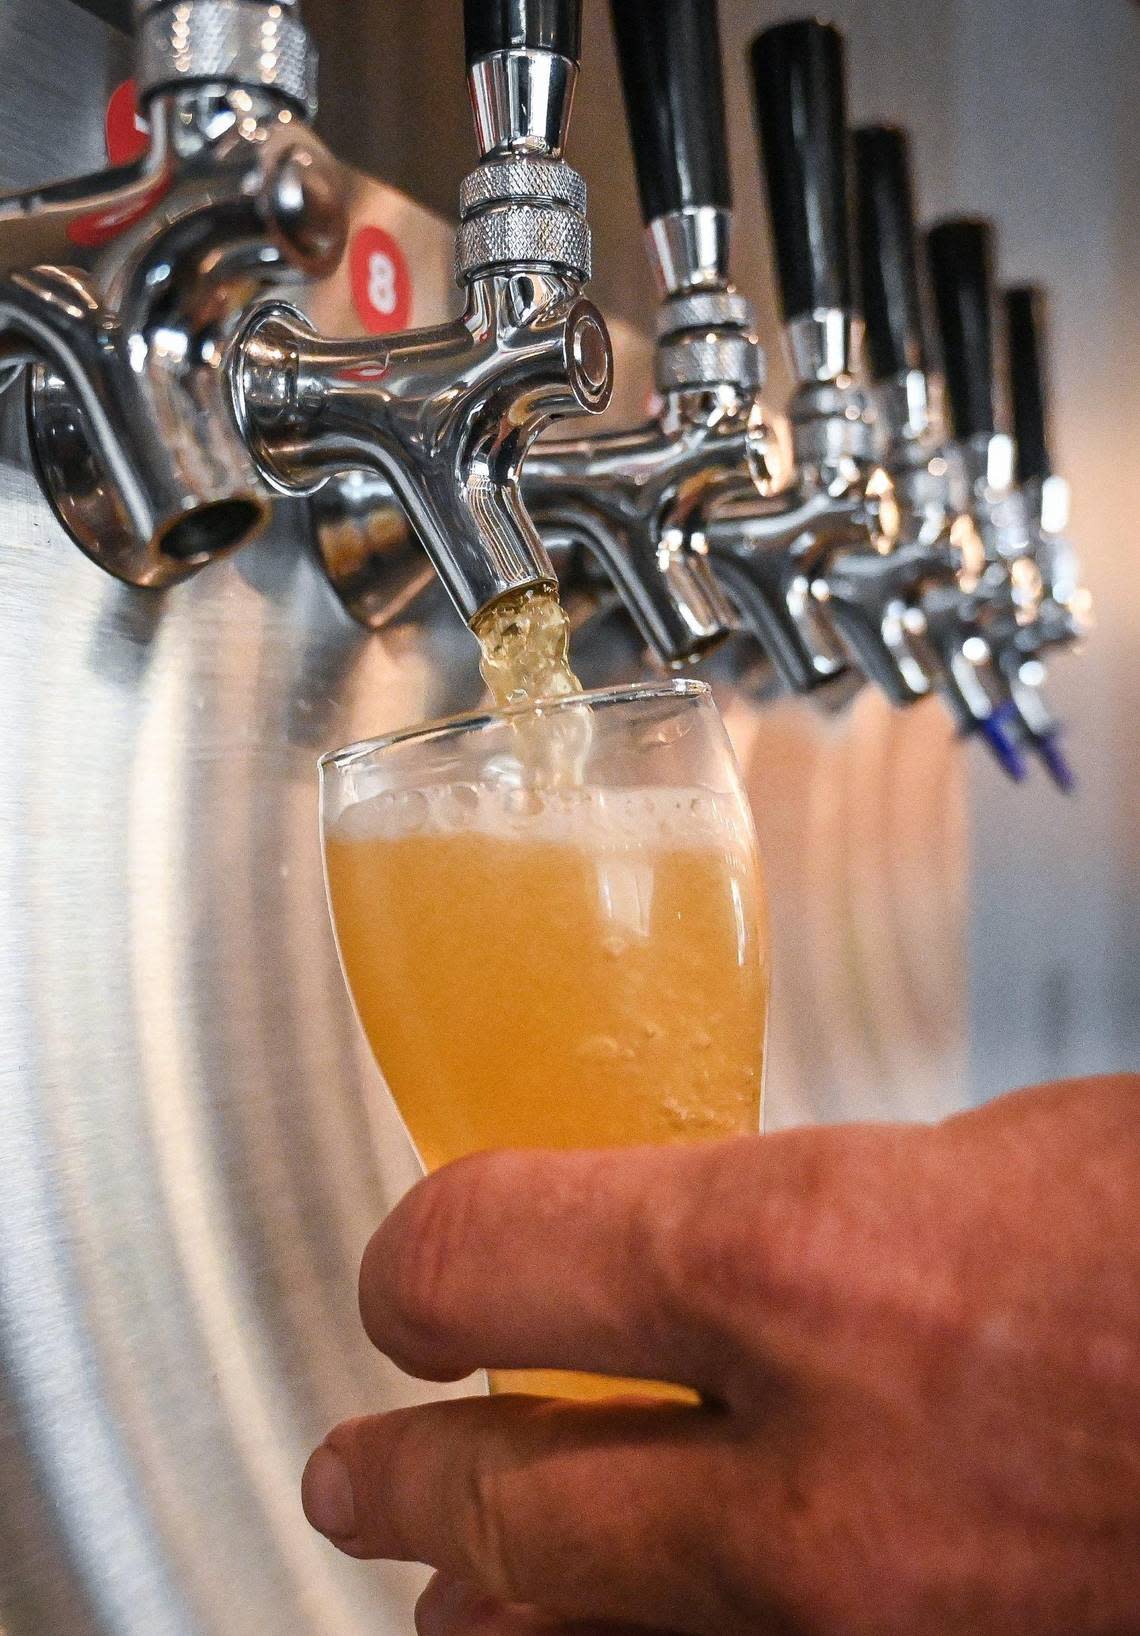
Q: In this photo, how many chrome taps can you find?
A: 7